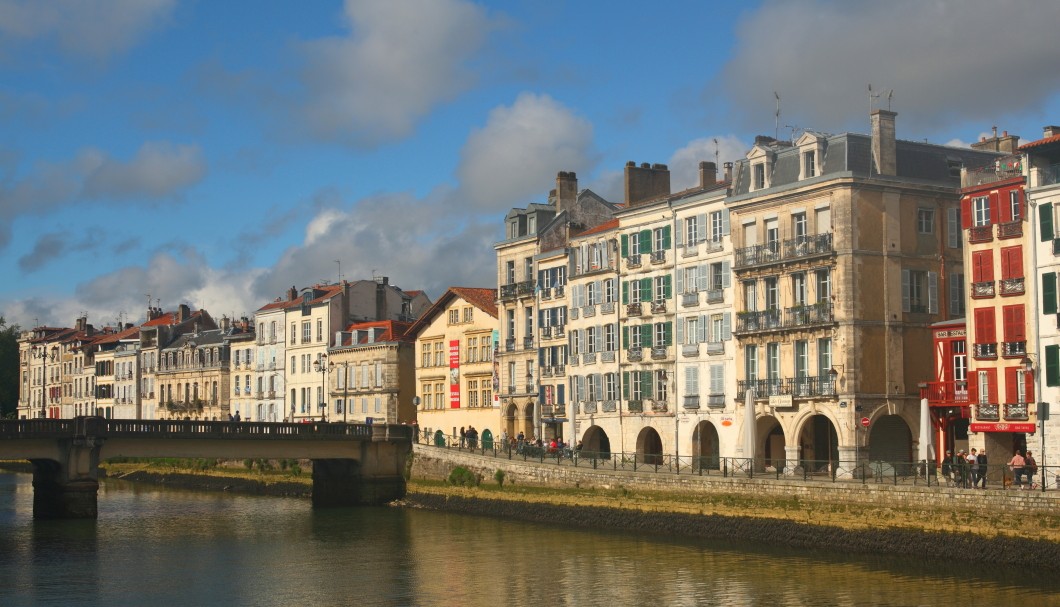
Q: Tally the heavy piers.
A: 2